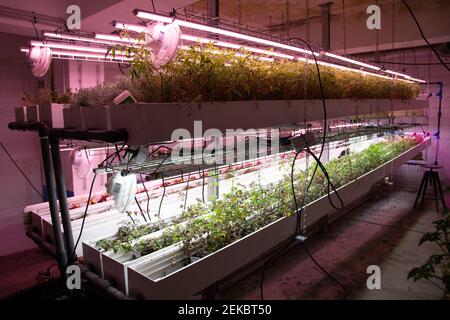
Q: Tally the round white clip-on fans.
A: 4